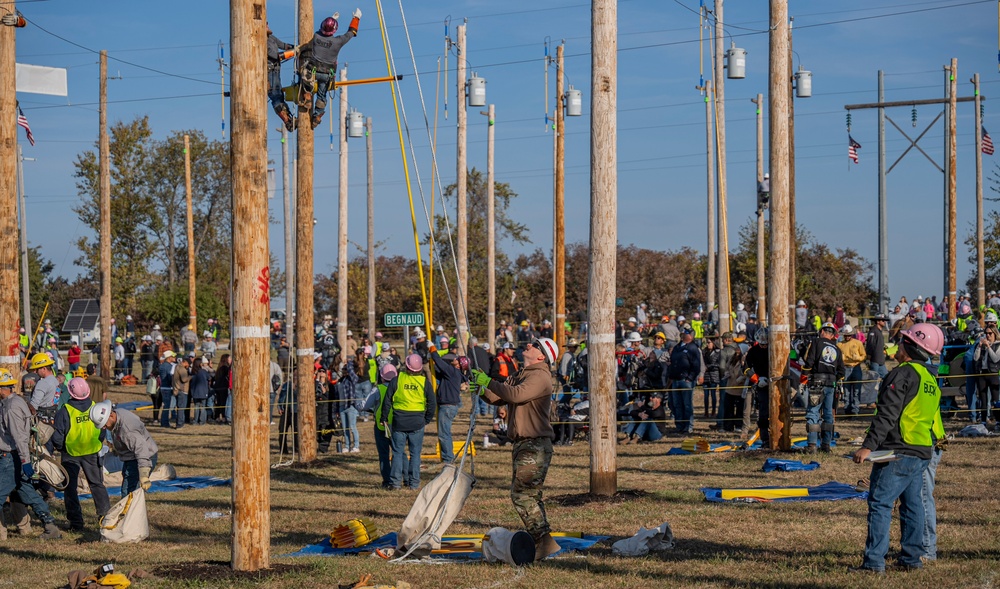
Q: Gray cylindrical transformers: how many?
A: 5